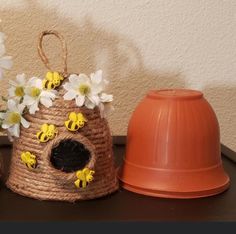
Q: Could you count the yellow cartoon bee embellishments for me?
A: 5